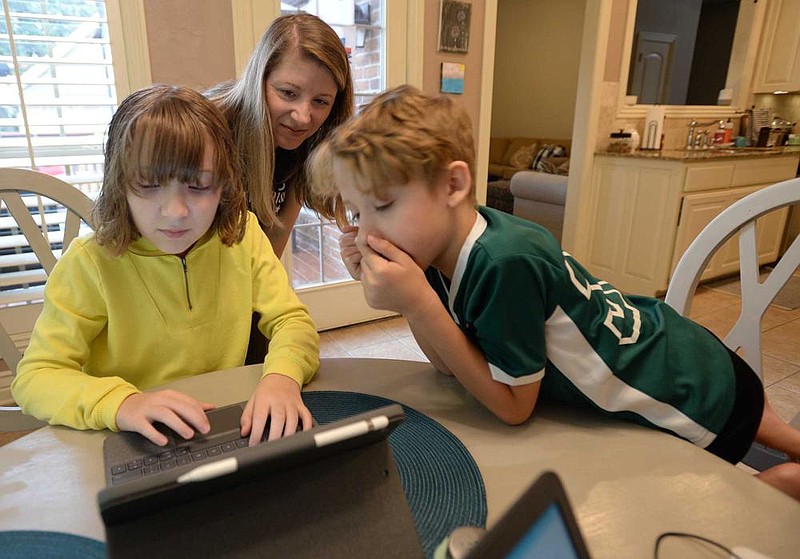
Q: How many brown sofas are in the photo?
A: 1